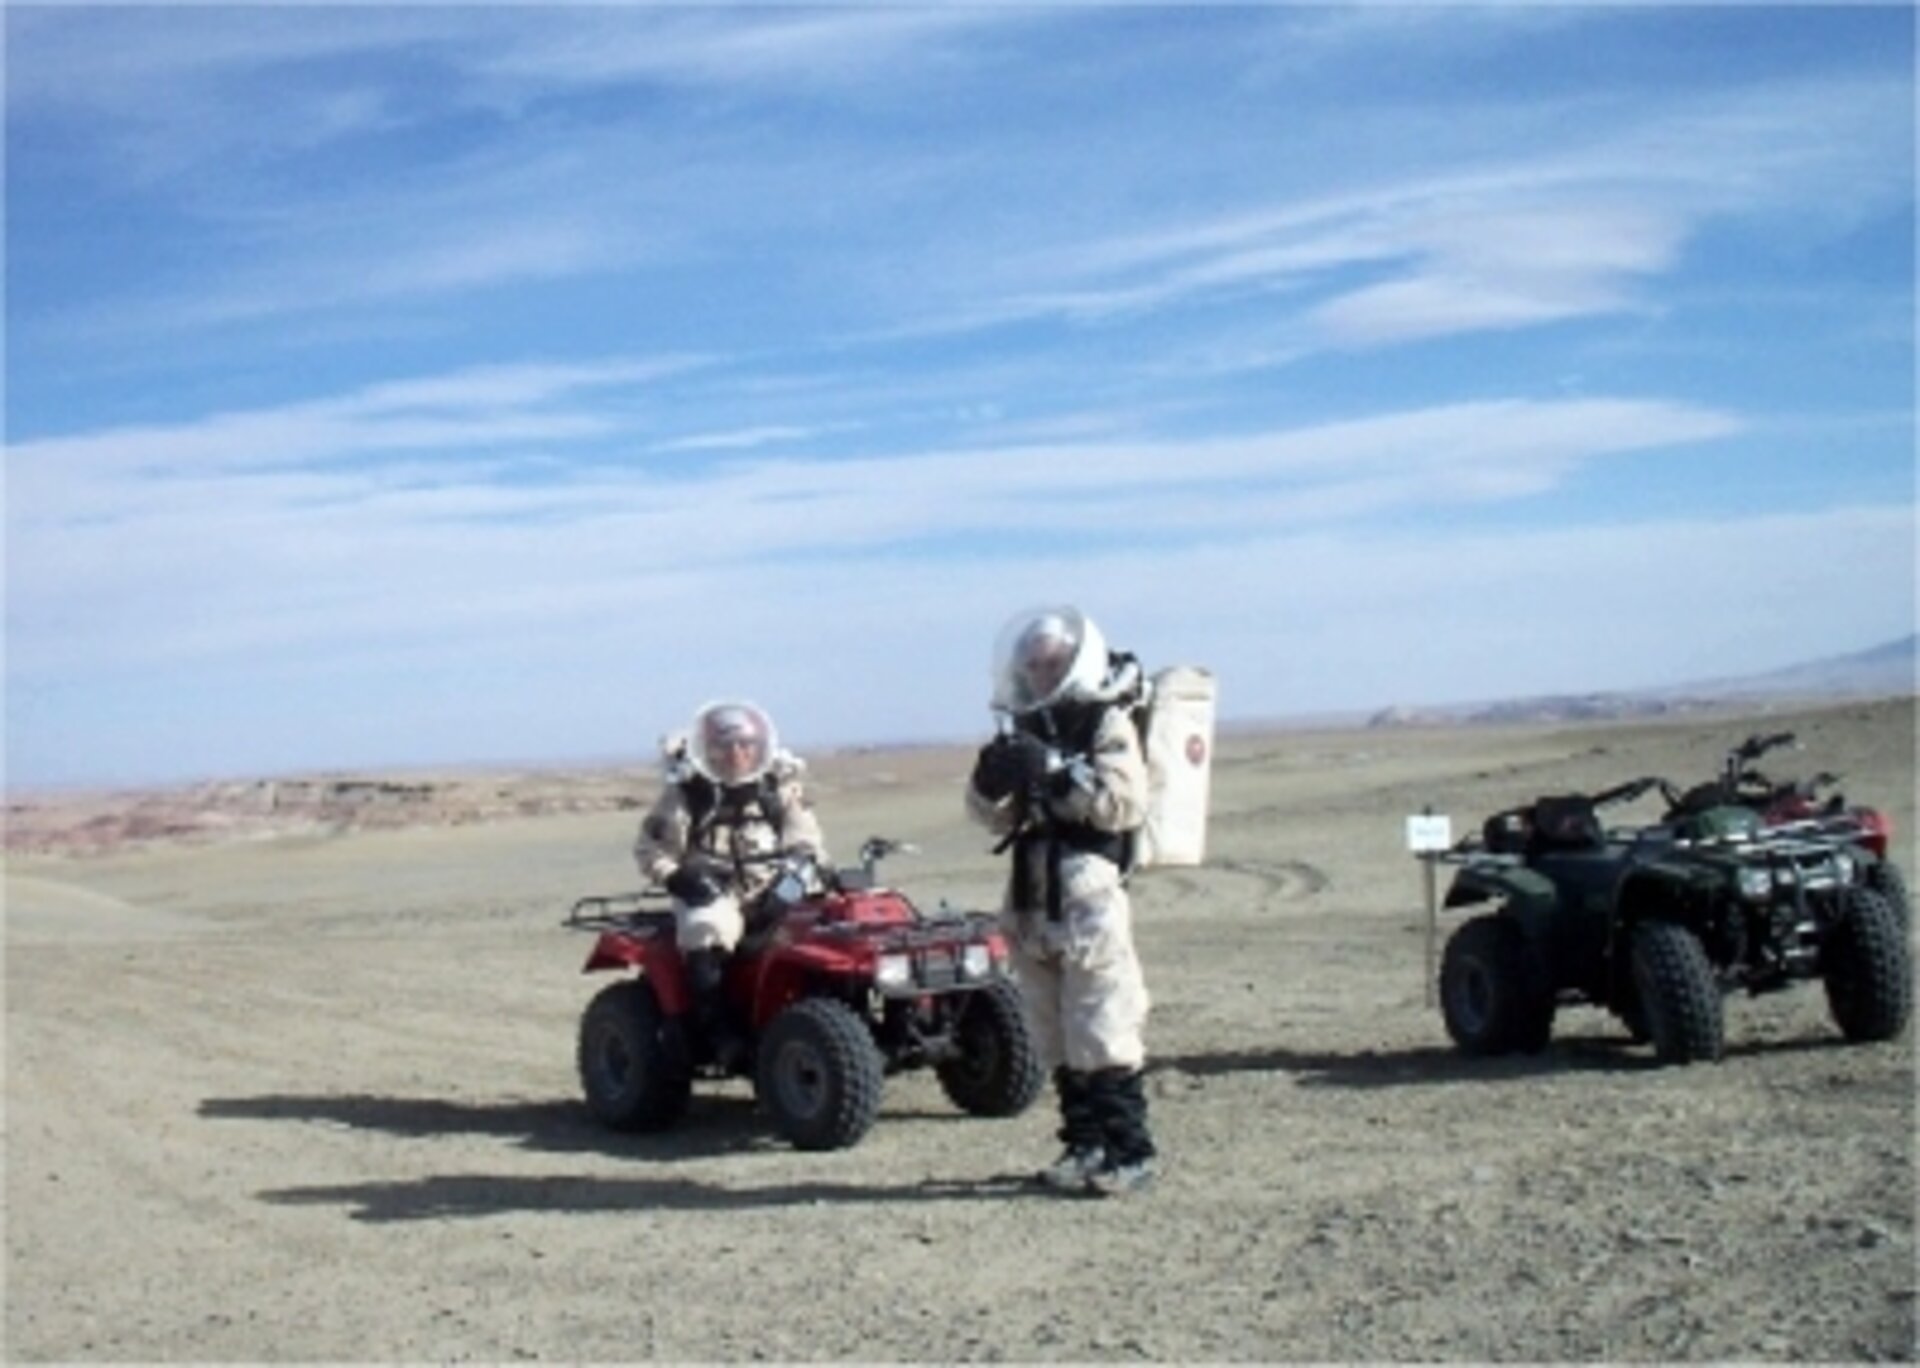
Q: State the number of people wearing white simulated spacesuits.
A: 2